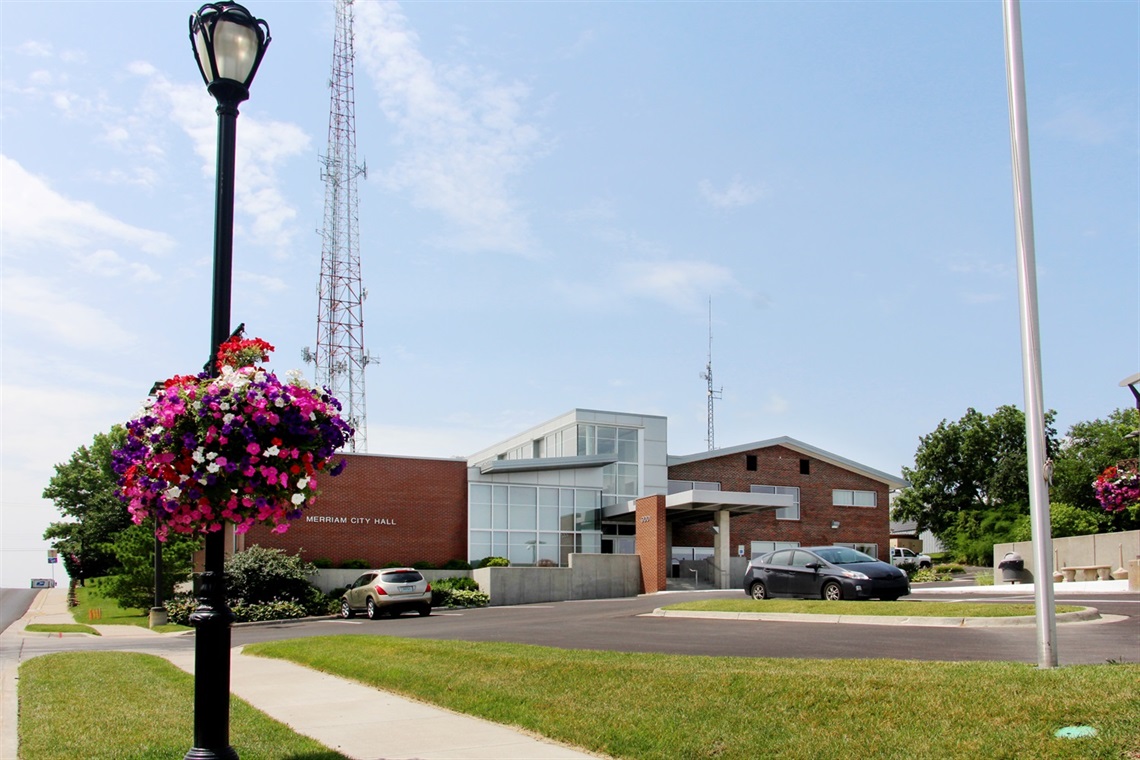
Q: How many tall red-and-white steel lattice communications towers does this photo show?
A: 1